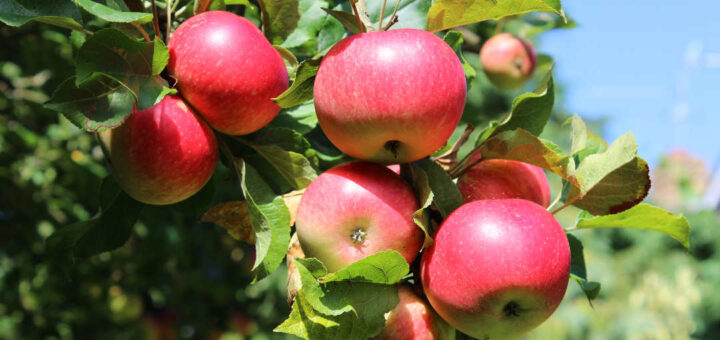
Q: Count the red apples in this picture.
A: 8